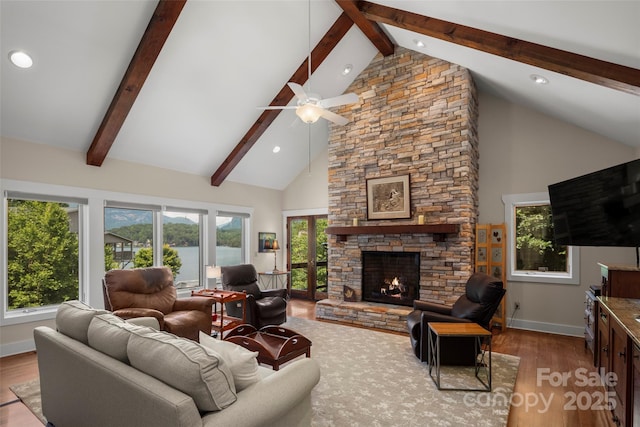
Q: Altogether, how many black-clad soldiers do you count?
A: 0